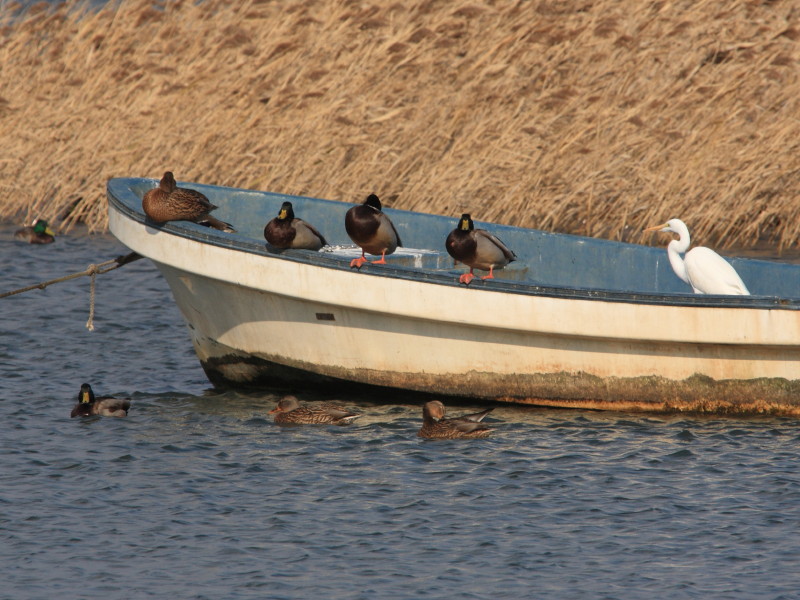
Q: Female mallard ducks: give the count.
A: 3